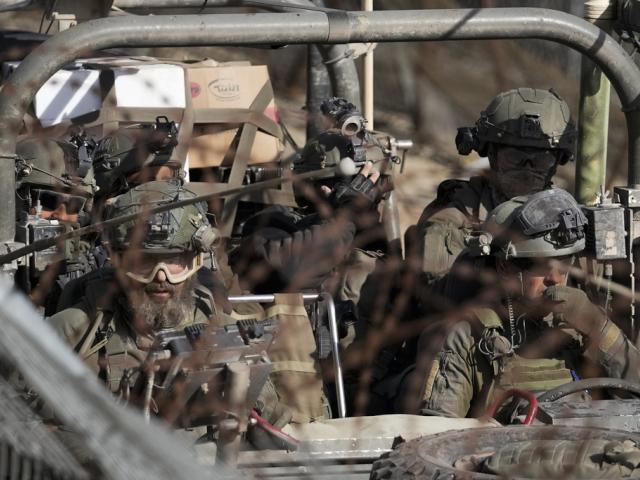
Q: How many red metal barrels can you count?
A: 0